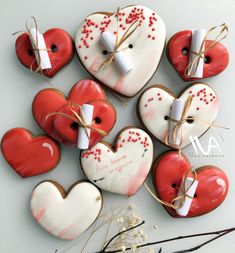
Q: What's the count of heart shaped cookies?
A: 10